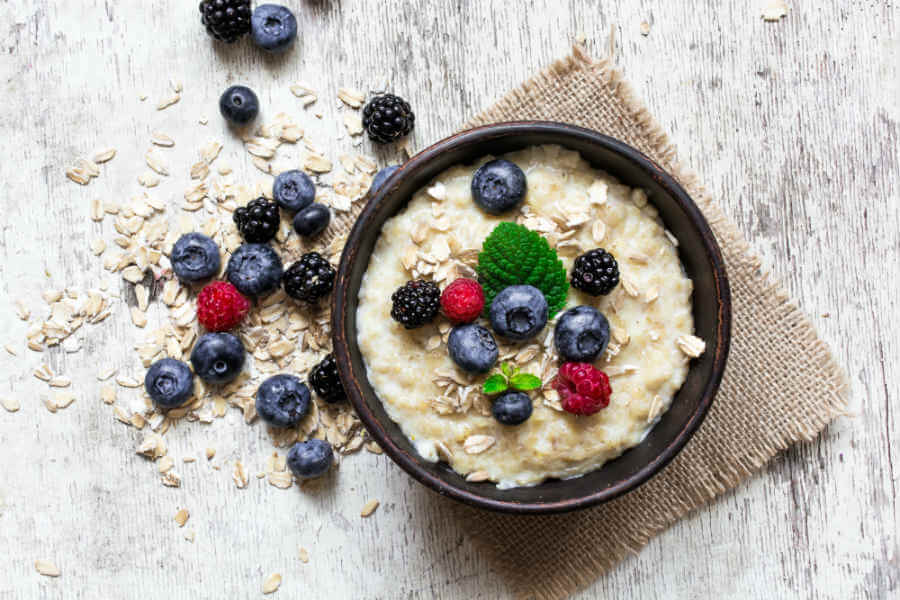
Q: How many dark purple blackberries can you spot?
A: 7